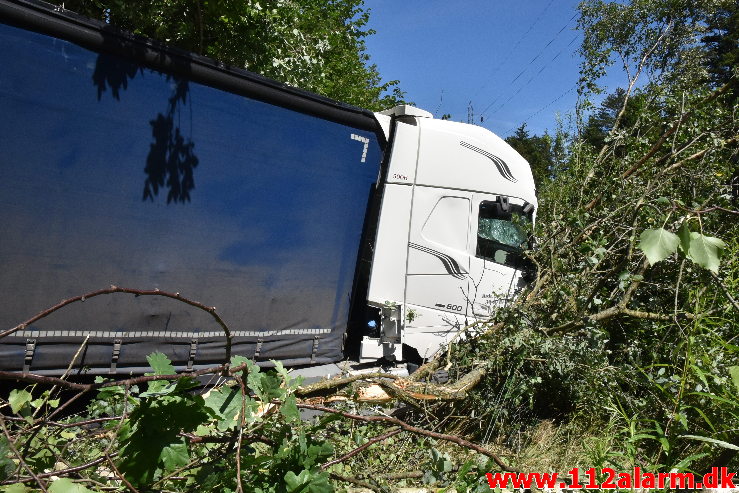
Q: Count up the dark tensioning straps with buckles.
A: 5